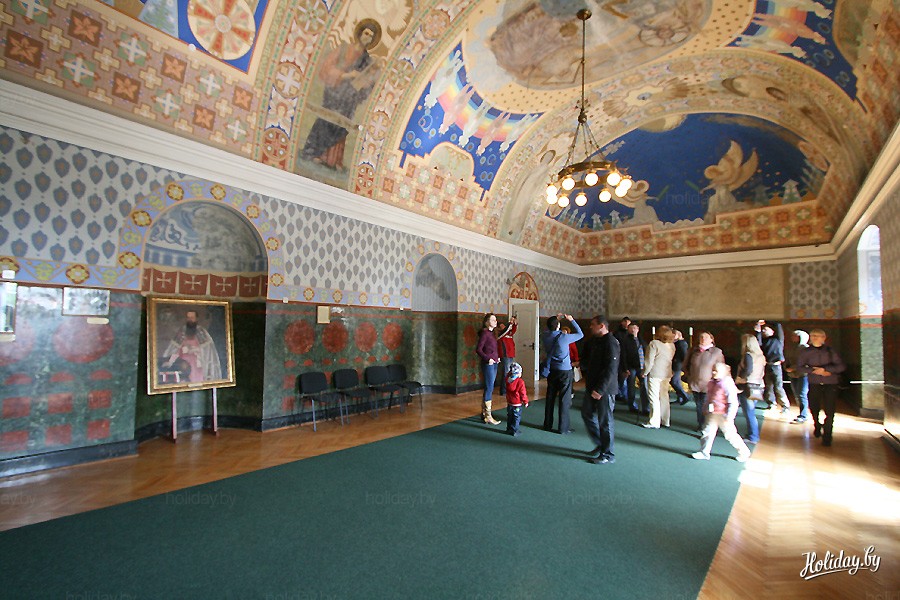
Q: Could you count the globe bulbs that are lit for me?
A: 10